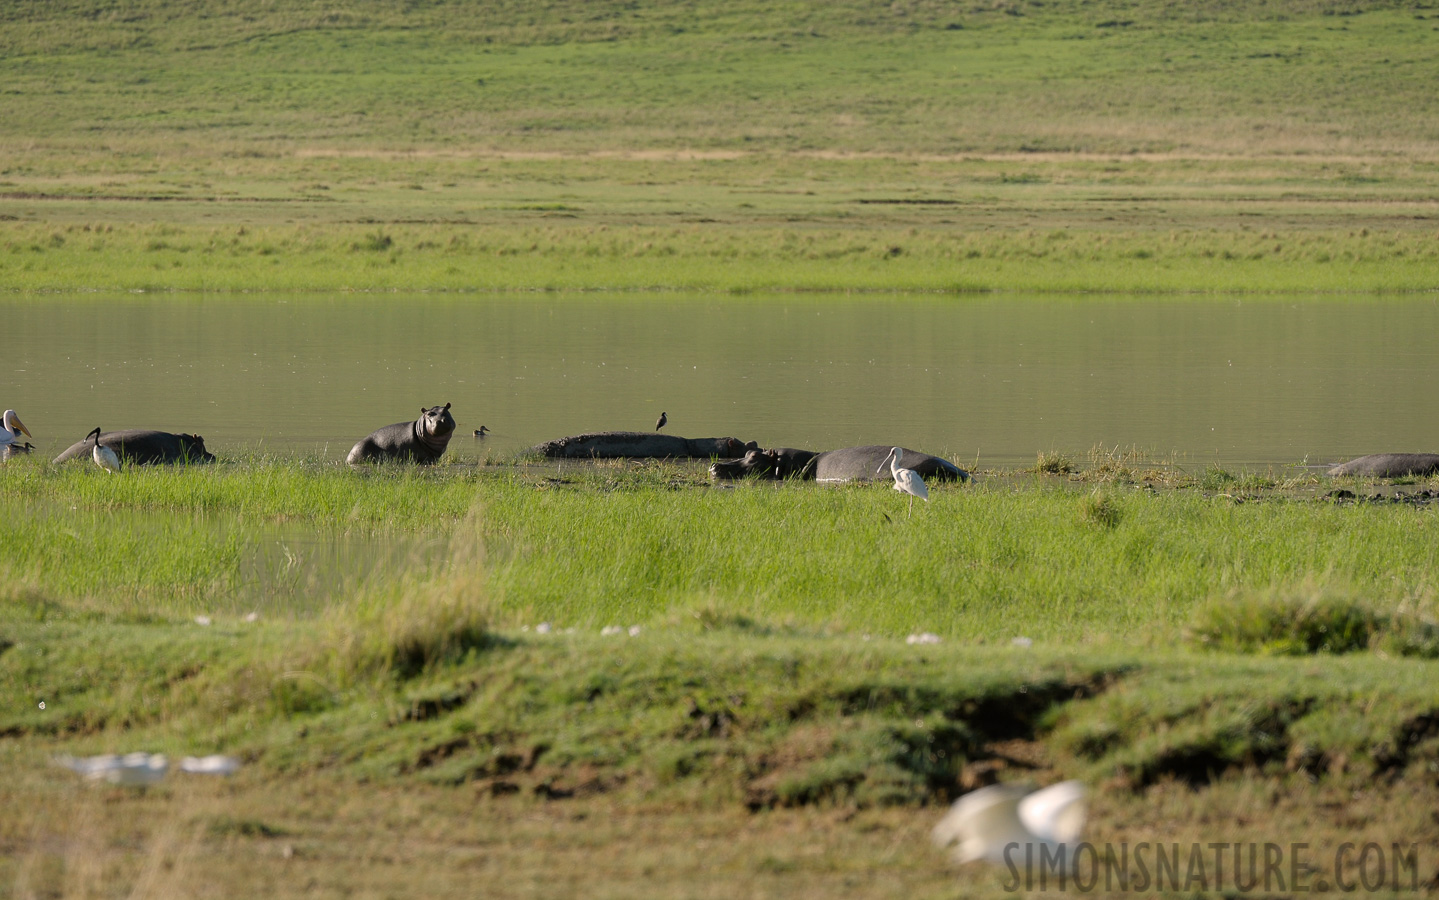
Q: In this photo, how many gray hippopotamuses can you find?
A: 5